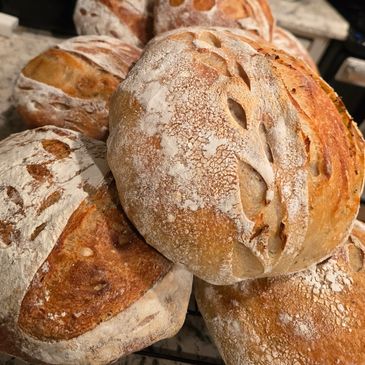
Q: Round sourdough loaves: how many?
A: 7